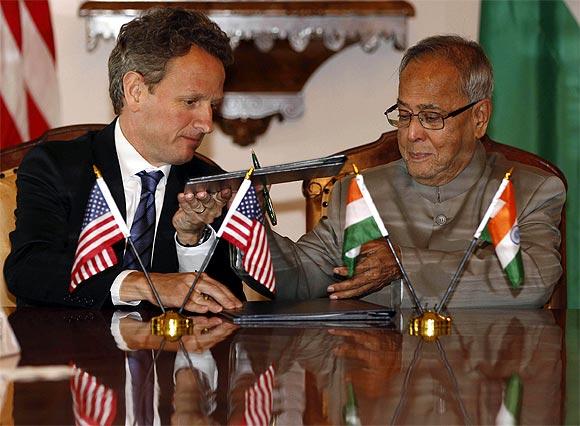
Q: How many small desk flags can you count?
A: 4